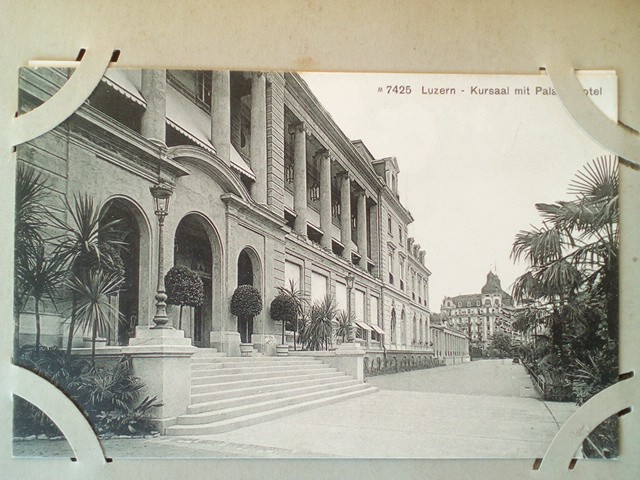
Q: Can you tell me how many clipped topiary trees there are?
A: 3